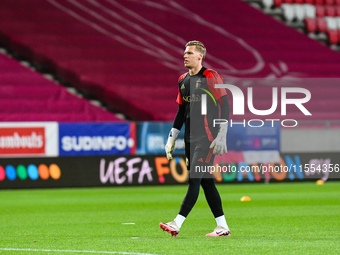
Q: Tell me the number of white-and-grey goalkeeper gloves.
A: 2